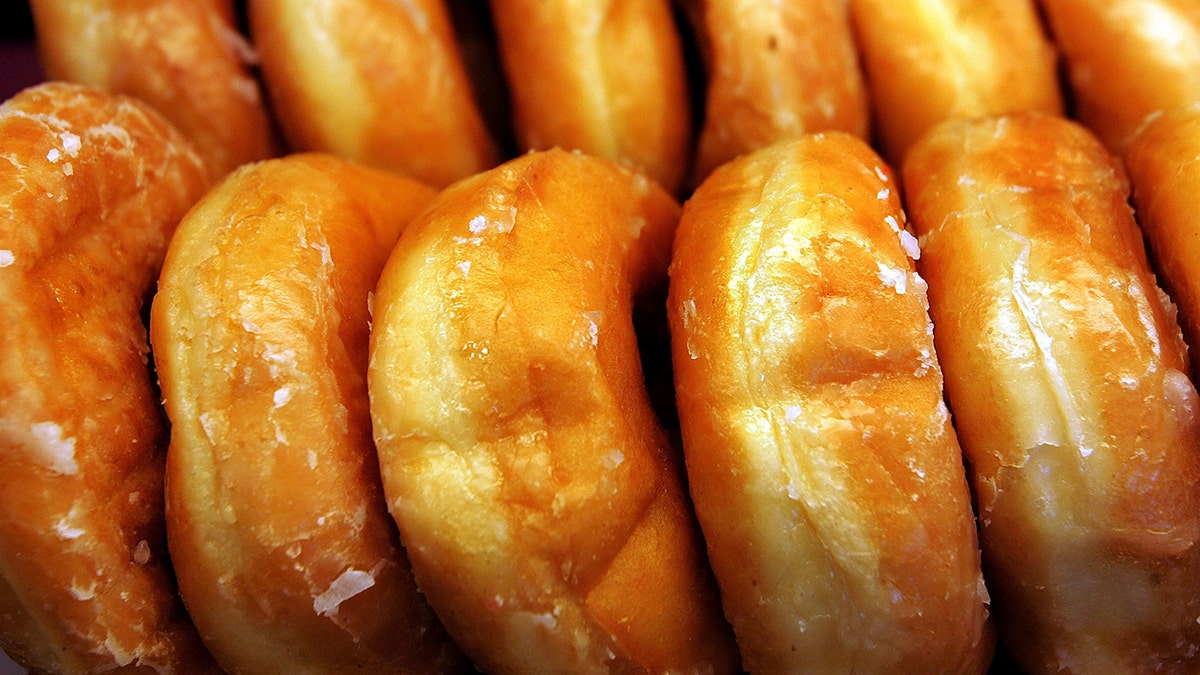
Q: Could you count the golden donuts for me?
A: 12